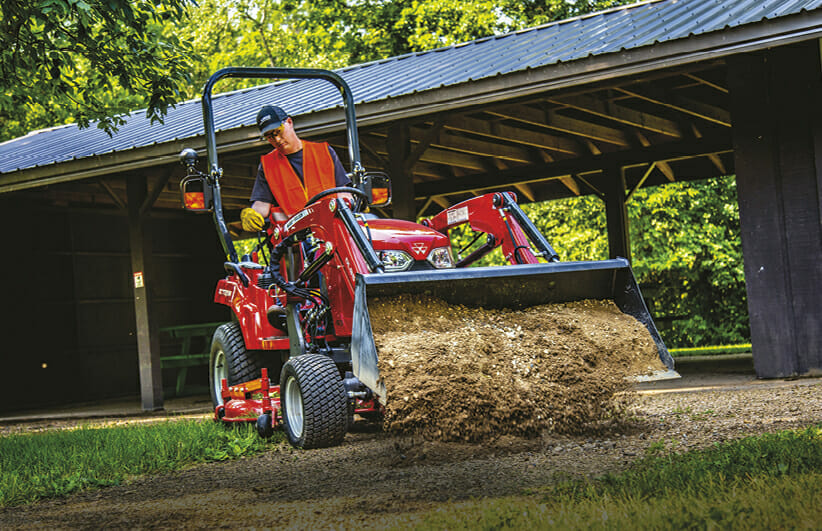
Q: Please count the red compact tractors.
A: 1